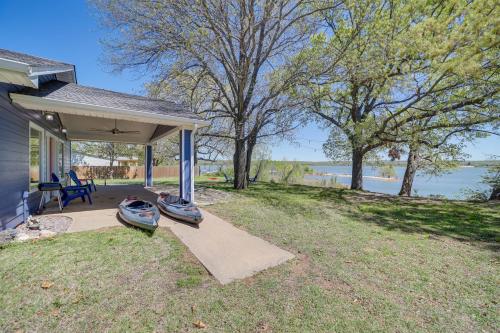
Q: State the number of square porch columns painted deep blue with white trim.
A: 2